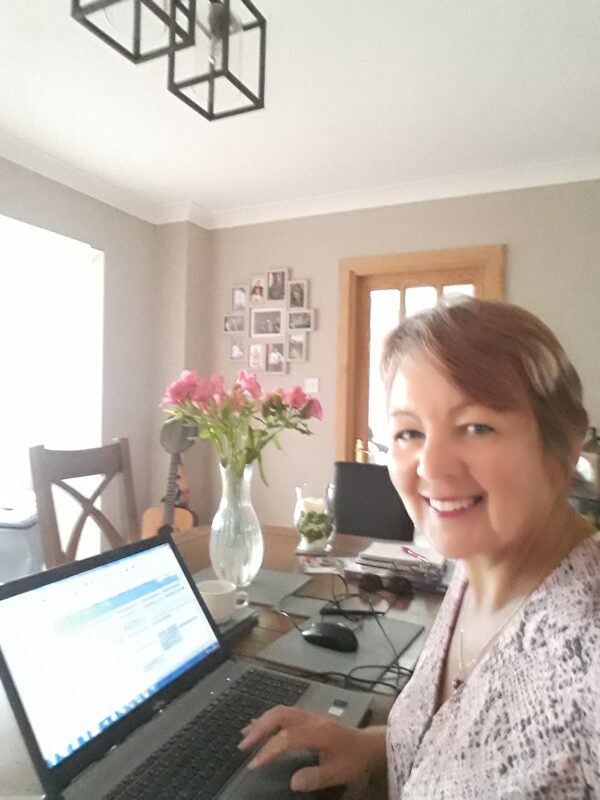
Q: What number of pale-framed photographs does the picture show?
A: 11